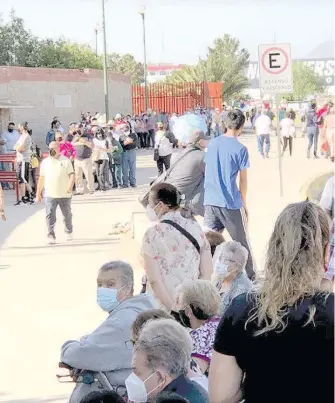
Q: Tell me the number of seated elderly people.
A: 5